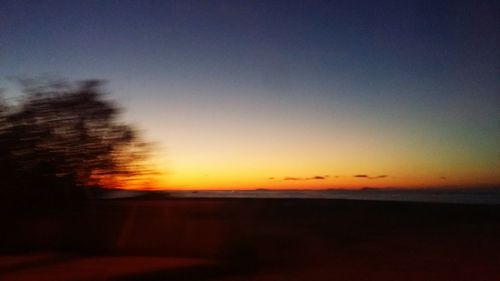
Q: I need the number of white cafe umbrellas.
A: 0